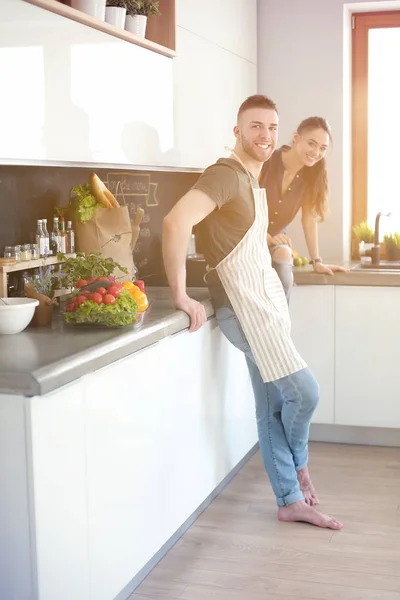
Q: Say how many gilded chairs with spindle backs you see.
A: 0